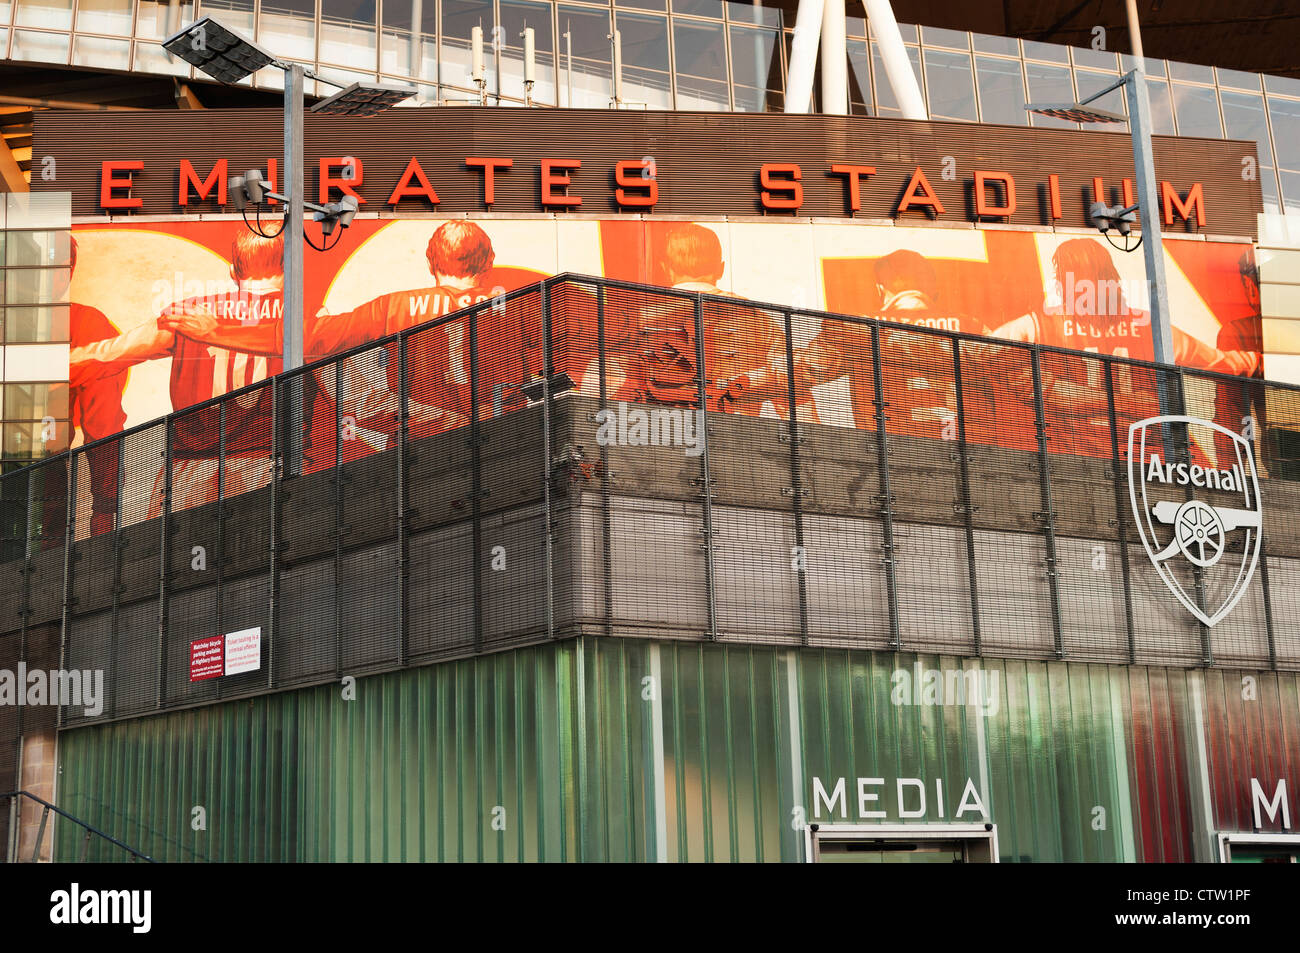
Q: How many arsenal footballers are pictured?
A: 7